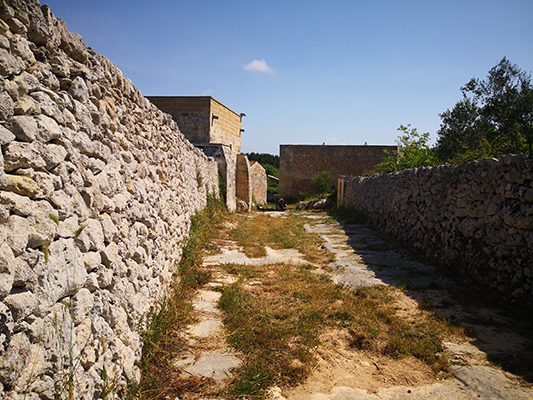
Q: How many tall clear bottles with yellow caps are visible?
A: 0